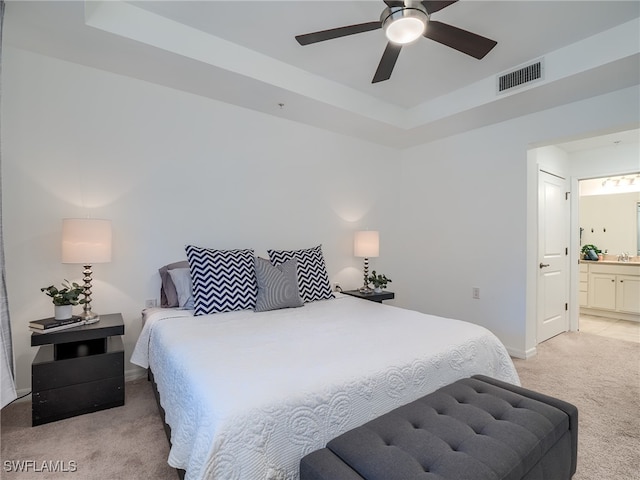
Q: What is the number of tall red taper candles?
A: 0